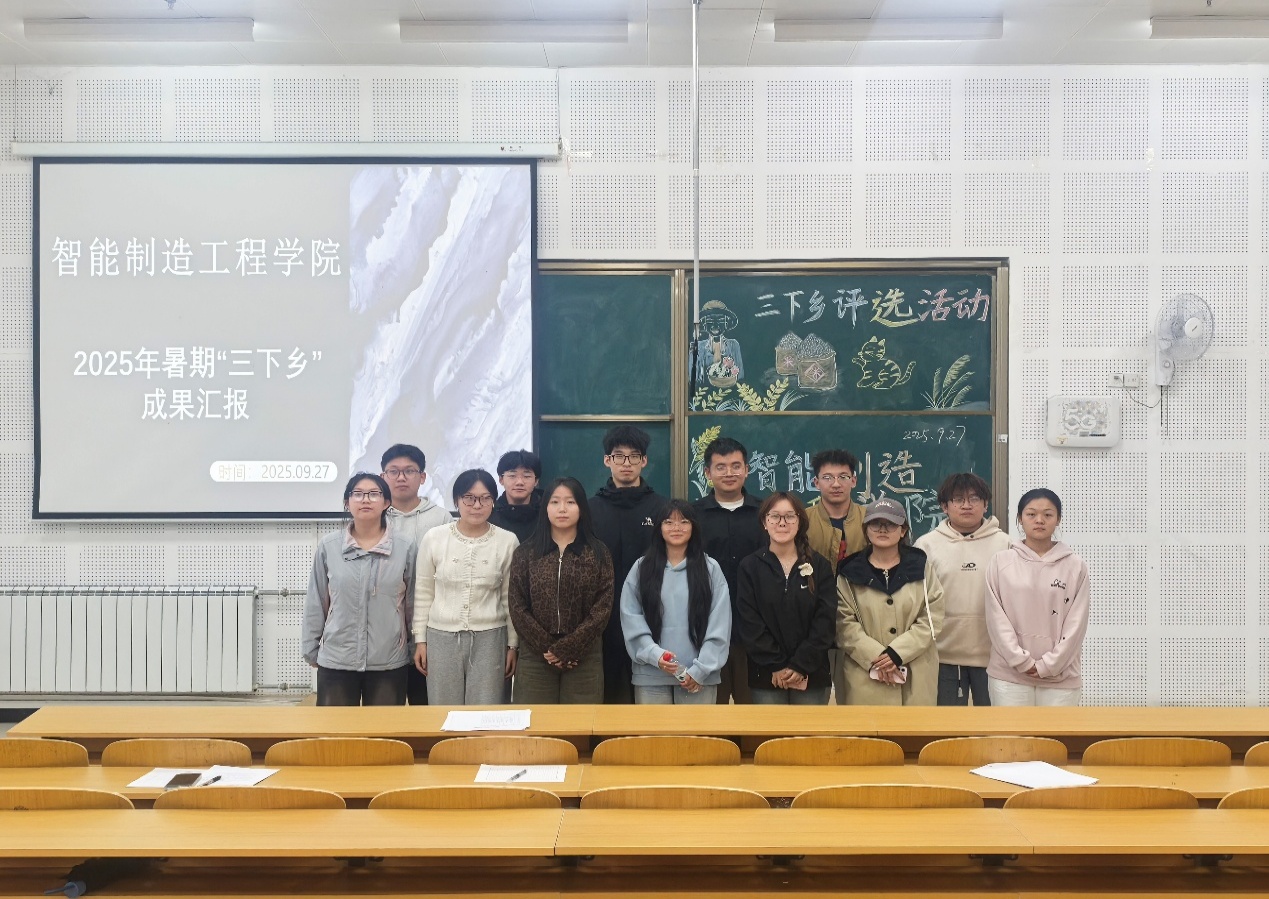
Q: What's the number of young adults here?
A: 13